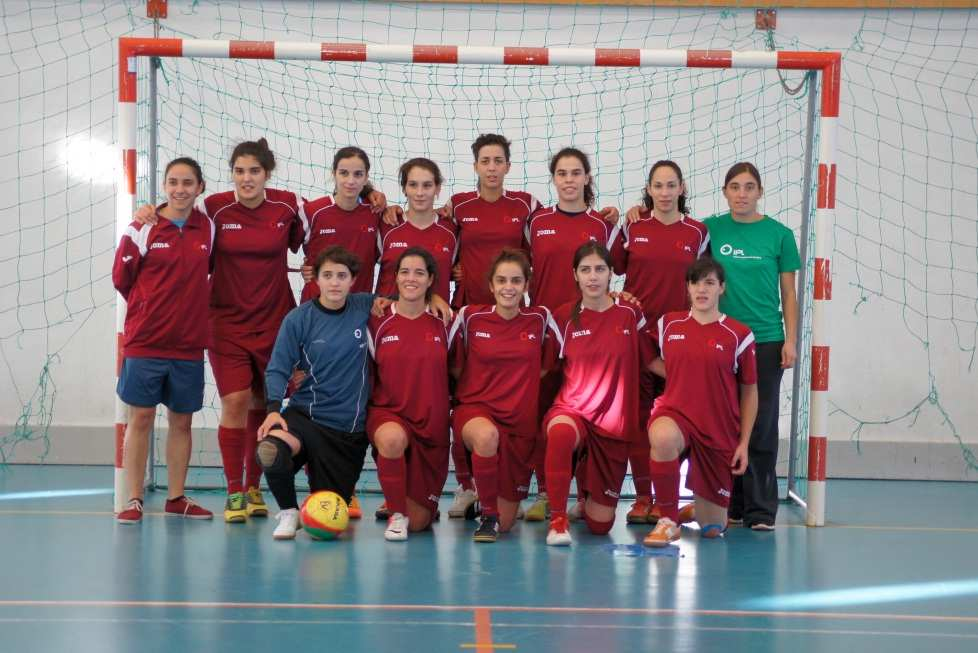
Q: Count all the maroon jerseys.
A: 11